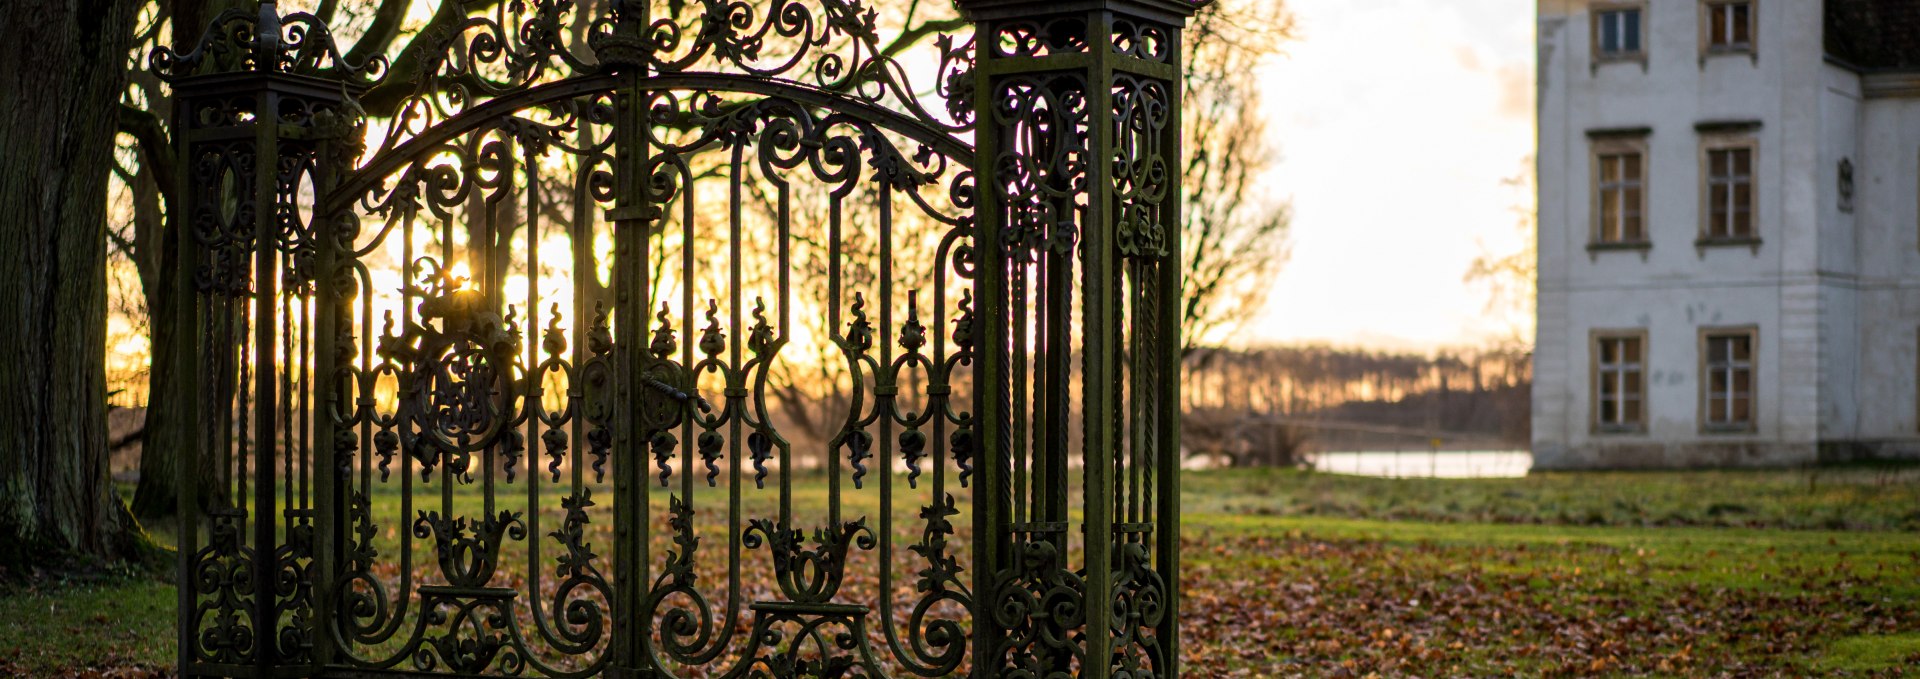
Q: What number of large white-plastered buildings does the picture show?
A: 1